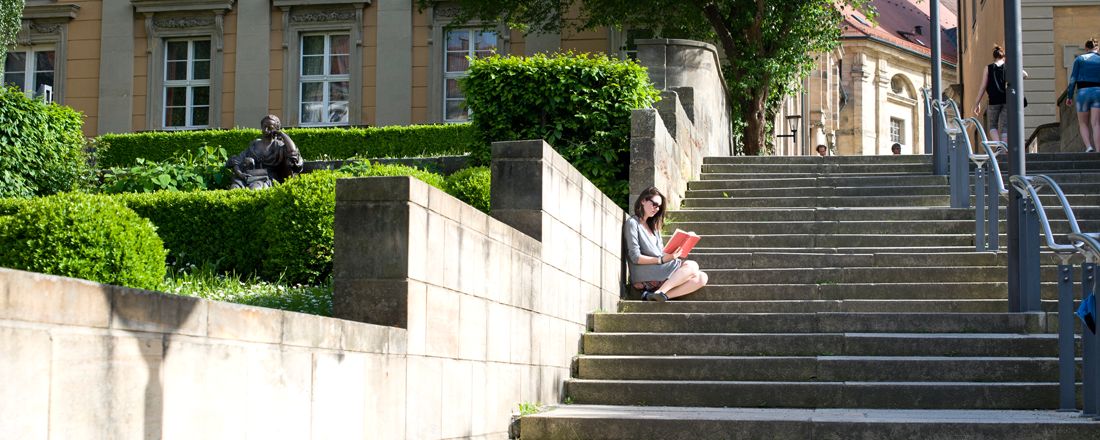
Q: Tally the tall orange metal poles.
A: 0